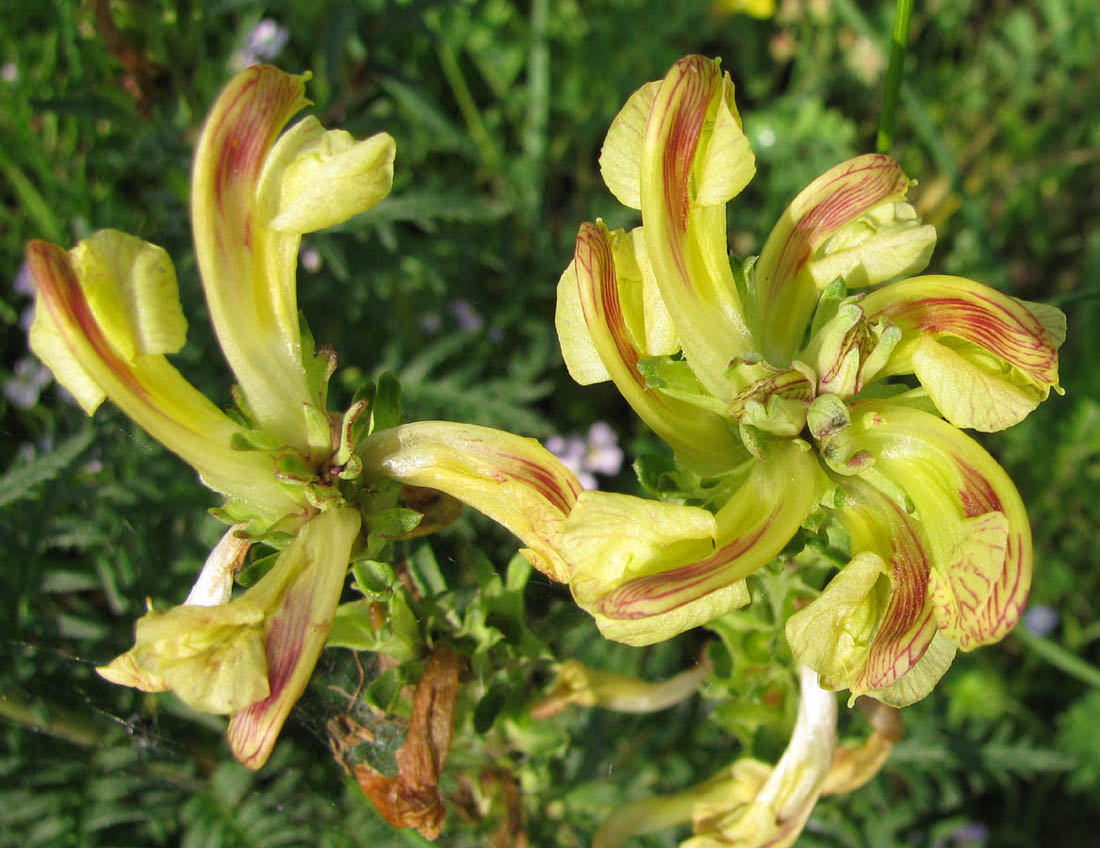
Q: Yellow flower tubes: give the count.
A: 11